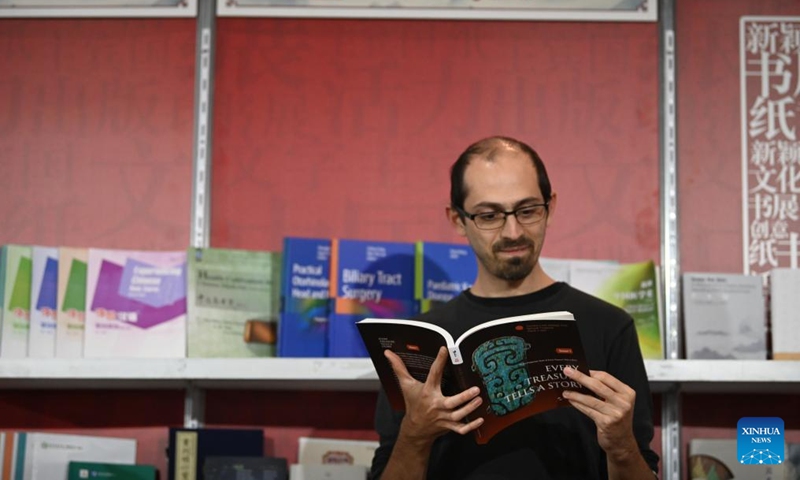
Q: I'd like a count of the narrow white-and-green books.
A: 2